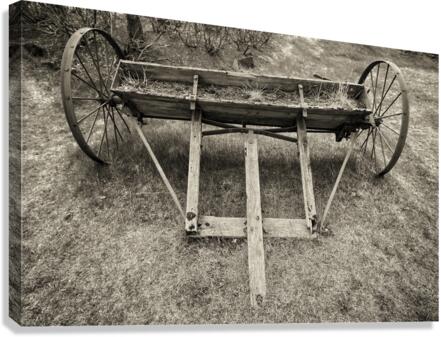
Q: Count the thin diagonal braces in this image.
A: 2